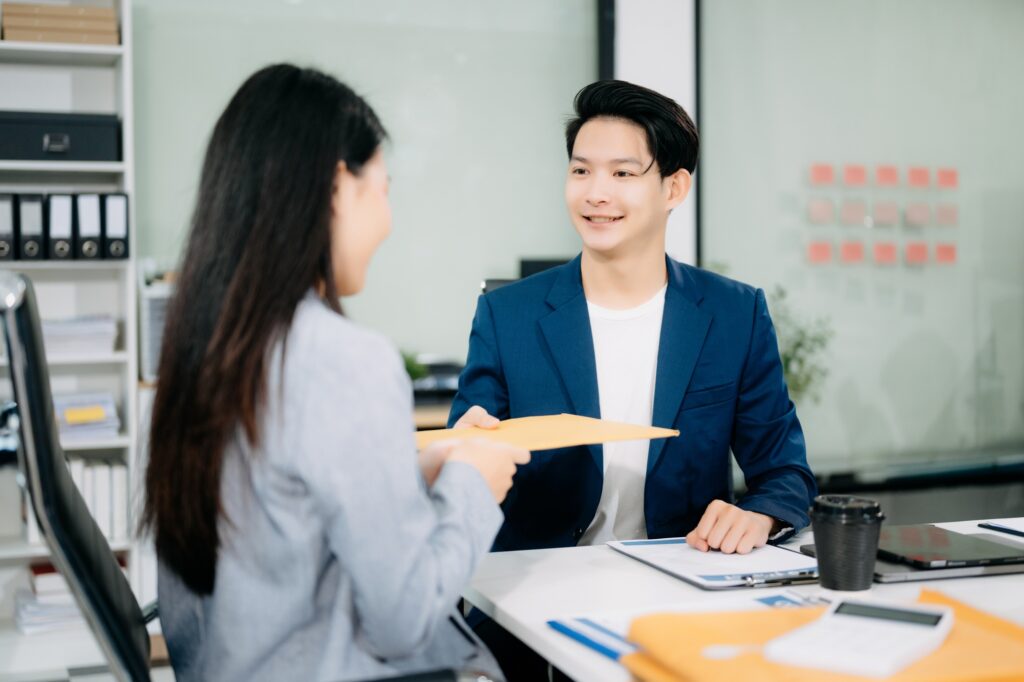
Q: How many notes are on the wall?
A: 15